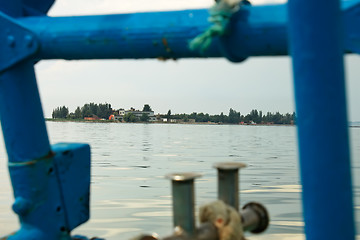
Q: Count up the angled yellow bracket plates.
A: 0